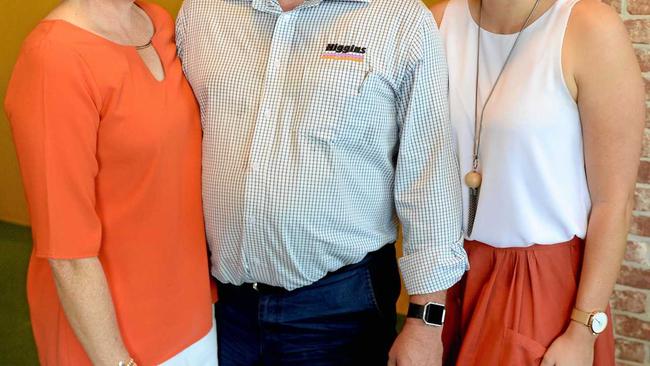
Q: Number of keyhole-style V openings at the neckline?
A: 1